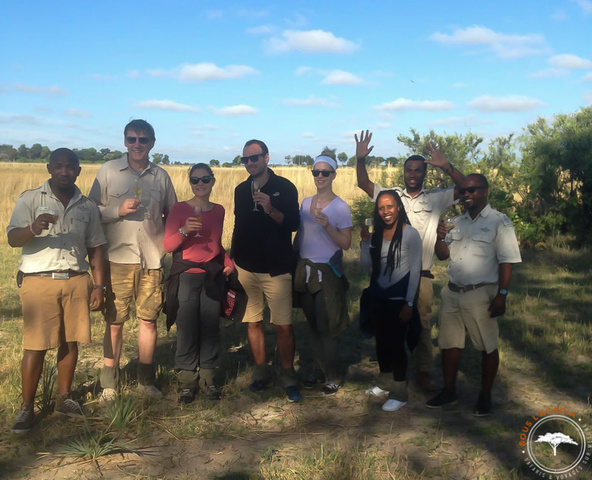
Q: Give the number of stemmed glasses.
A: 7